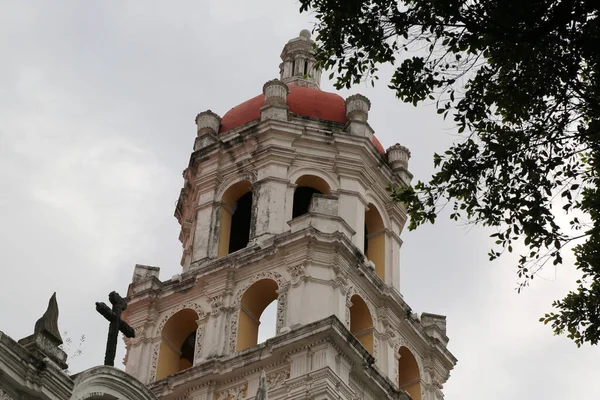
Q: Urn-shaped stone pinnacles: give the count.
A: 4